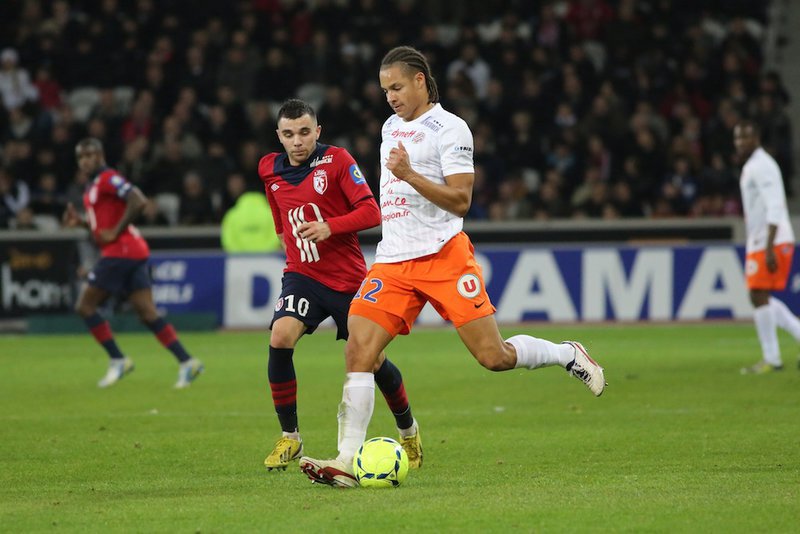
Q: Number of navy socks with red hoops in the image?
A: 4